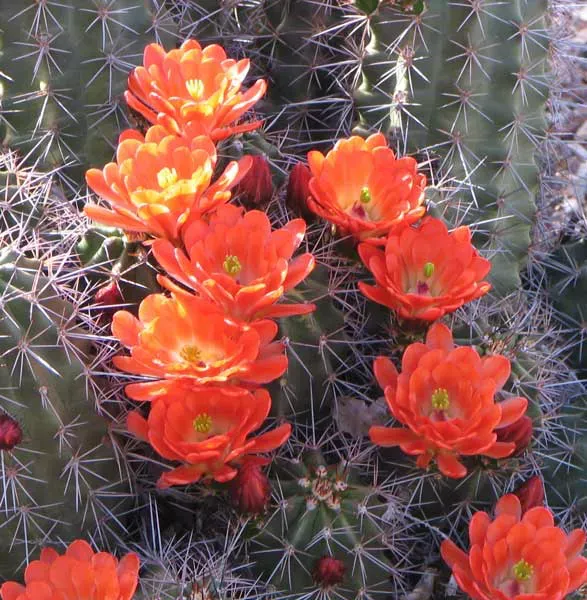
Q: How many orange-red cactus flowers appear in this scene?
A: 10